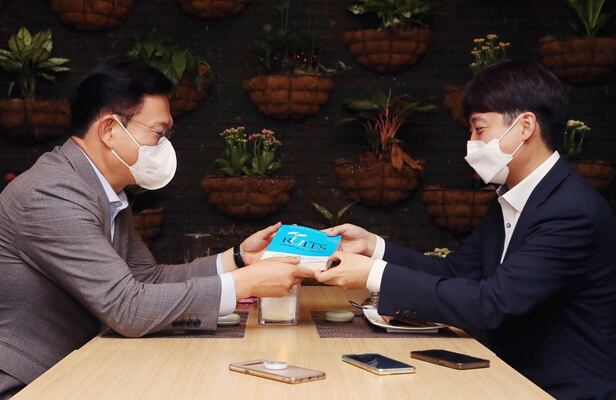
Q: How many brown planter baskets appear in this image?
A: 13